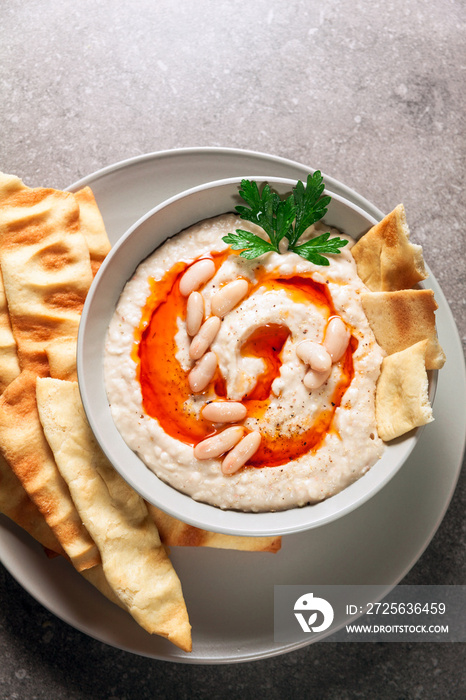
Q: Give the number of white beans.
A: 11